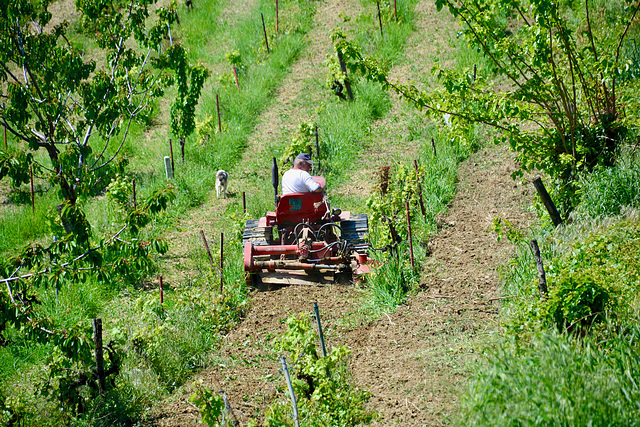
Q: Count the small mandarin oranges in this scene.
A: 0